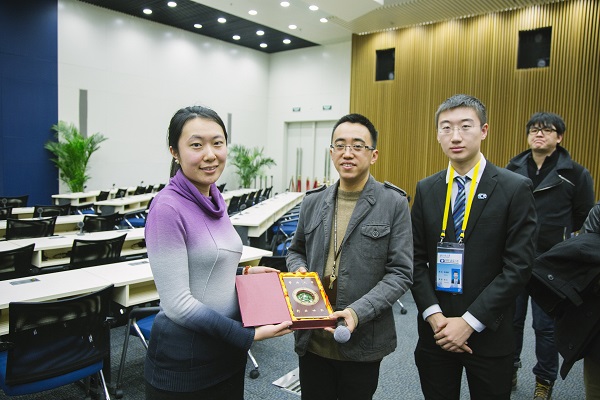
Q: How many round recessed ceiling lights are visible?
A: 13